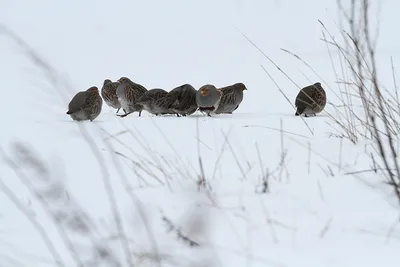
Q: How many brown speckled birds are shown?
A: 8